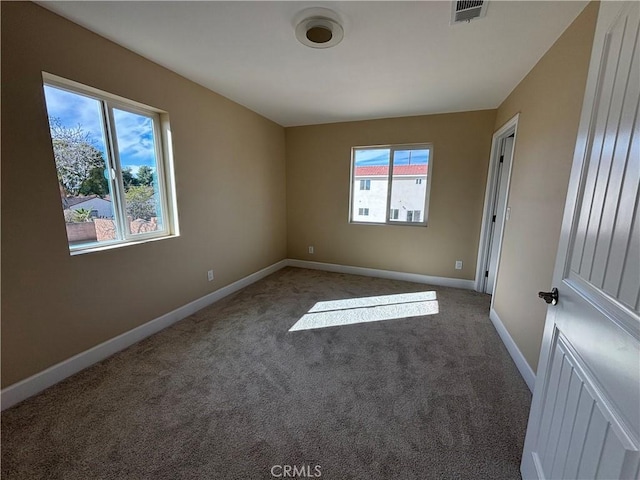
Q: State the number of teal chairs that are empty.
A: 0